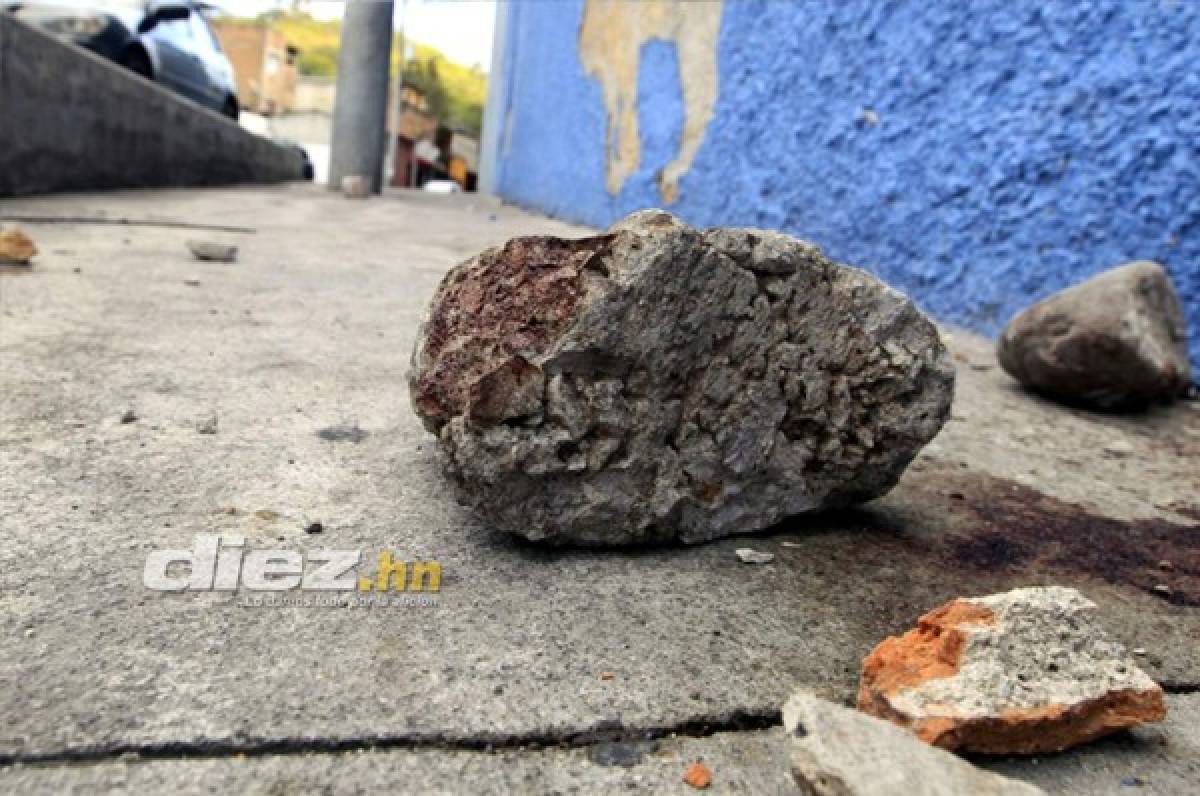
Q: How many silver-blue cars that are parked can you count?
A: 1